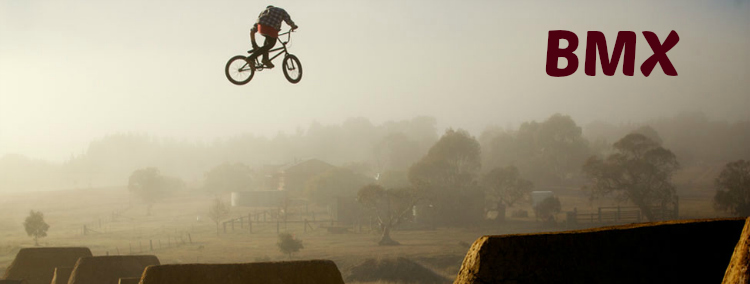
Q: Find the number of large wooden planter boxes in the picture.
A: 0